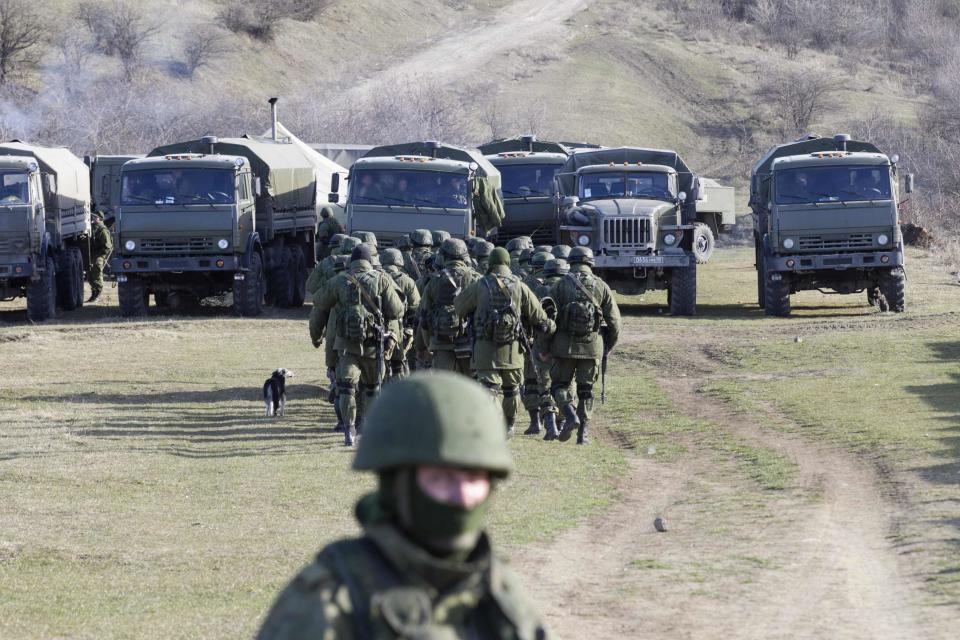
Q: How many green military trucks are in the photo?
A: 6